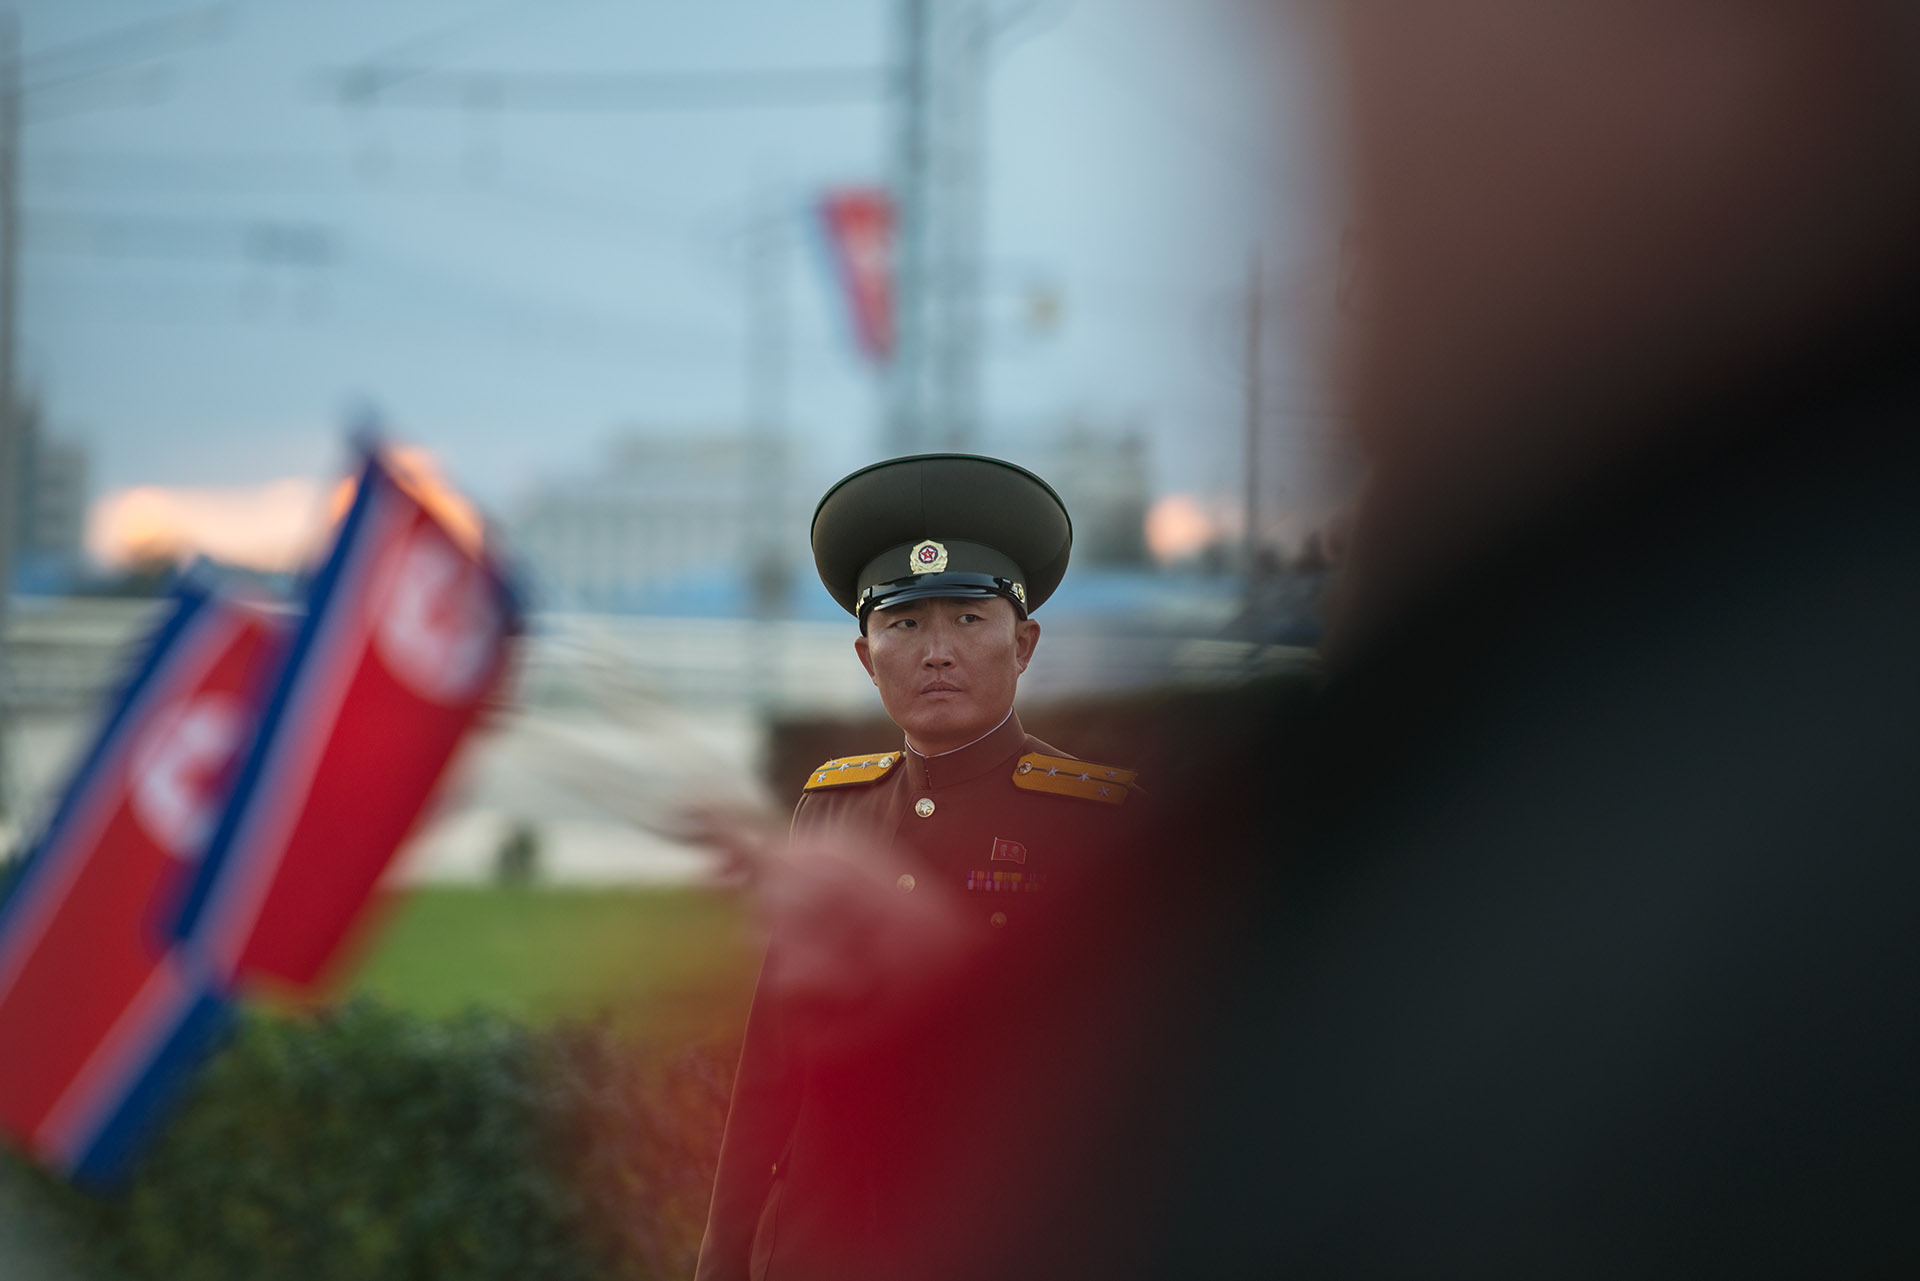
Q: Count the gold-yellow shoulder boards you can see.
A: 2